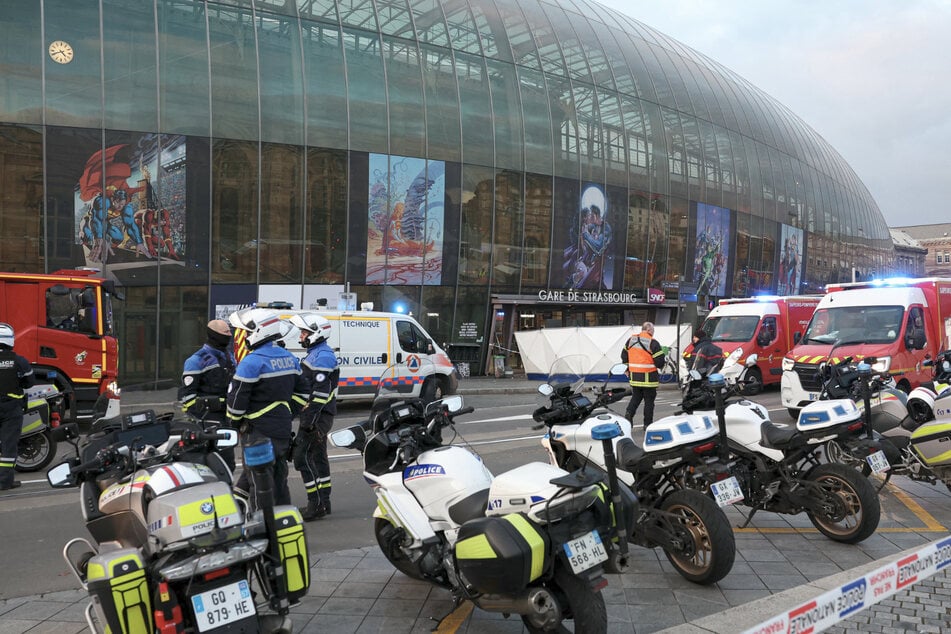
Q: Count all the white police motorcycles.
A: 3